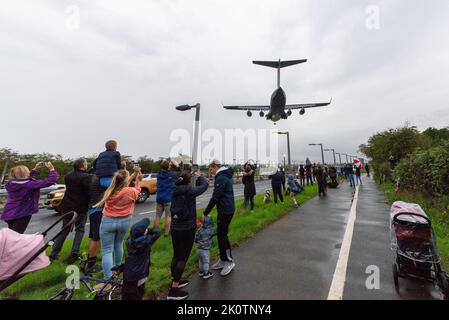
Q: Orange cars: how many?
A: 1